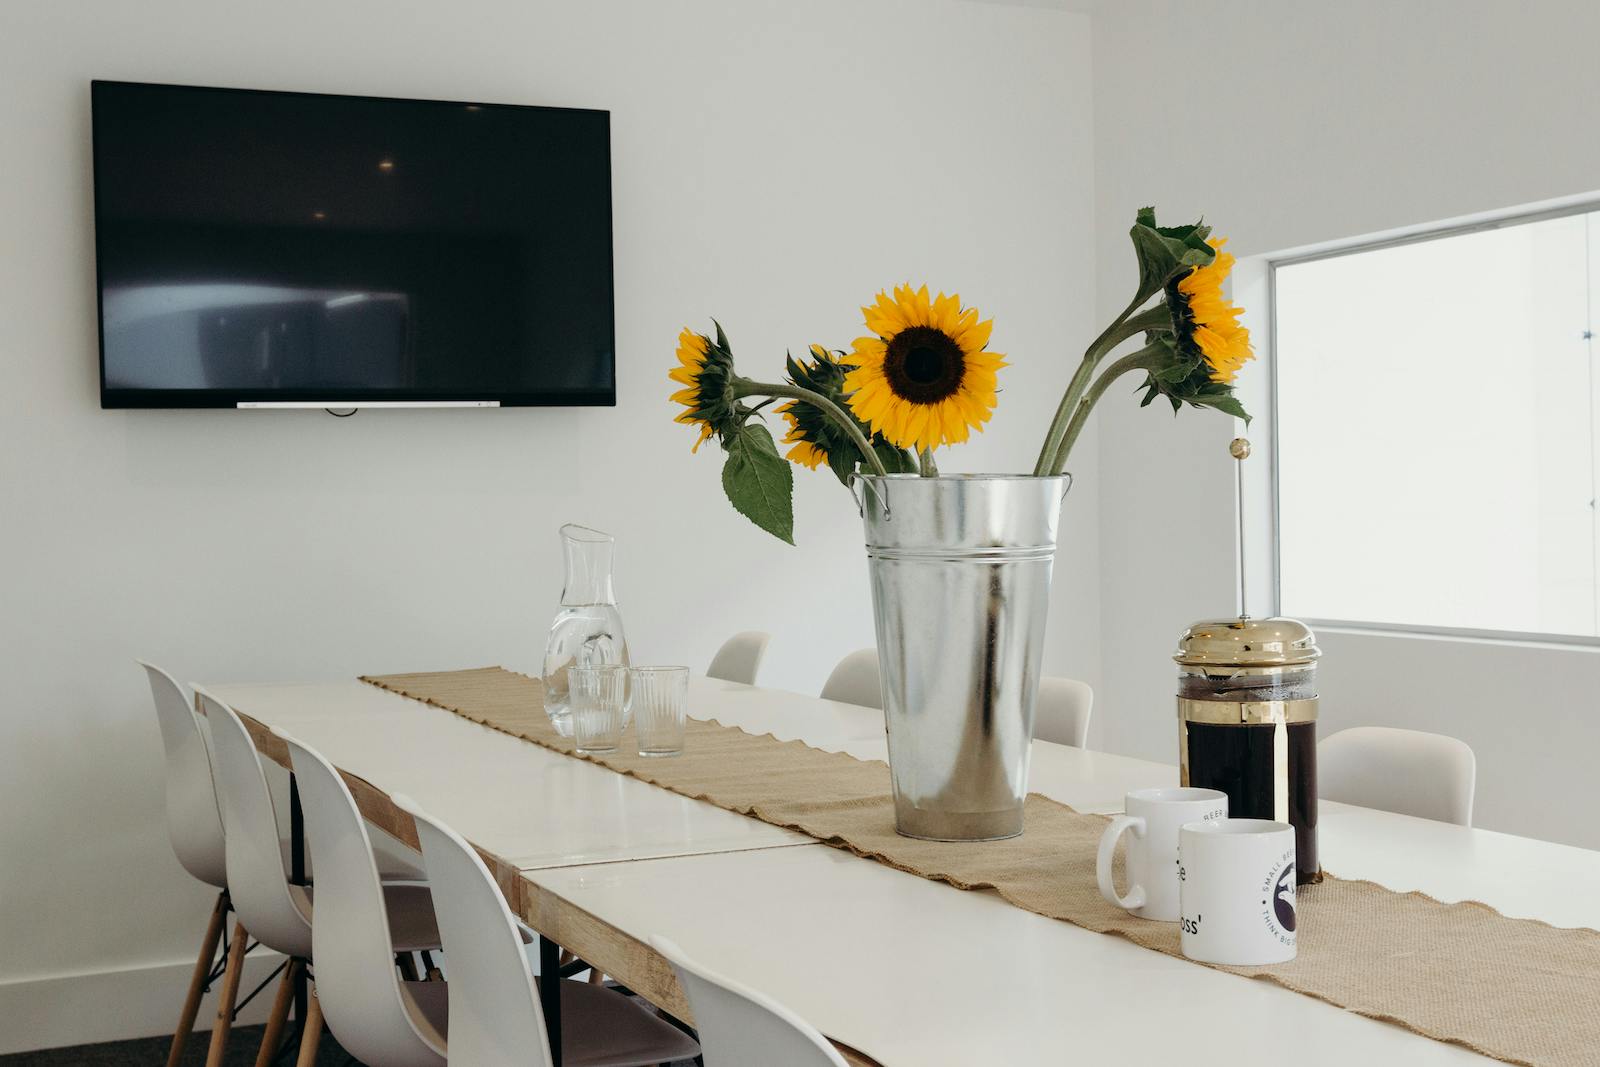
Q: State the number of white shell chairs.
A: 9